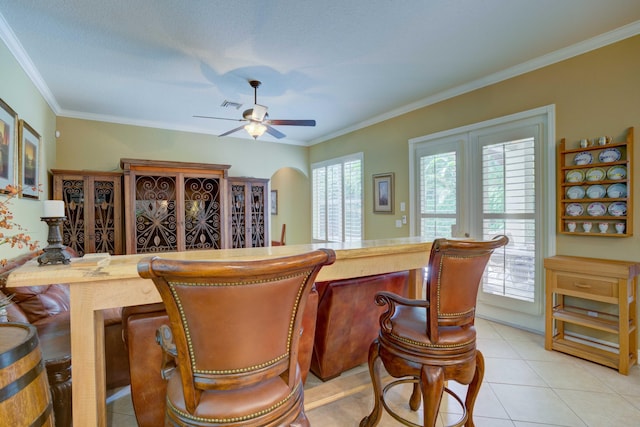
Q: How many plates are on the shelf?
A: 11